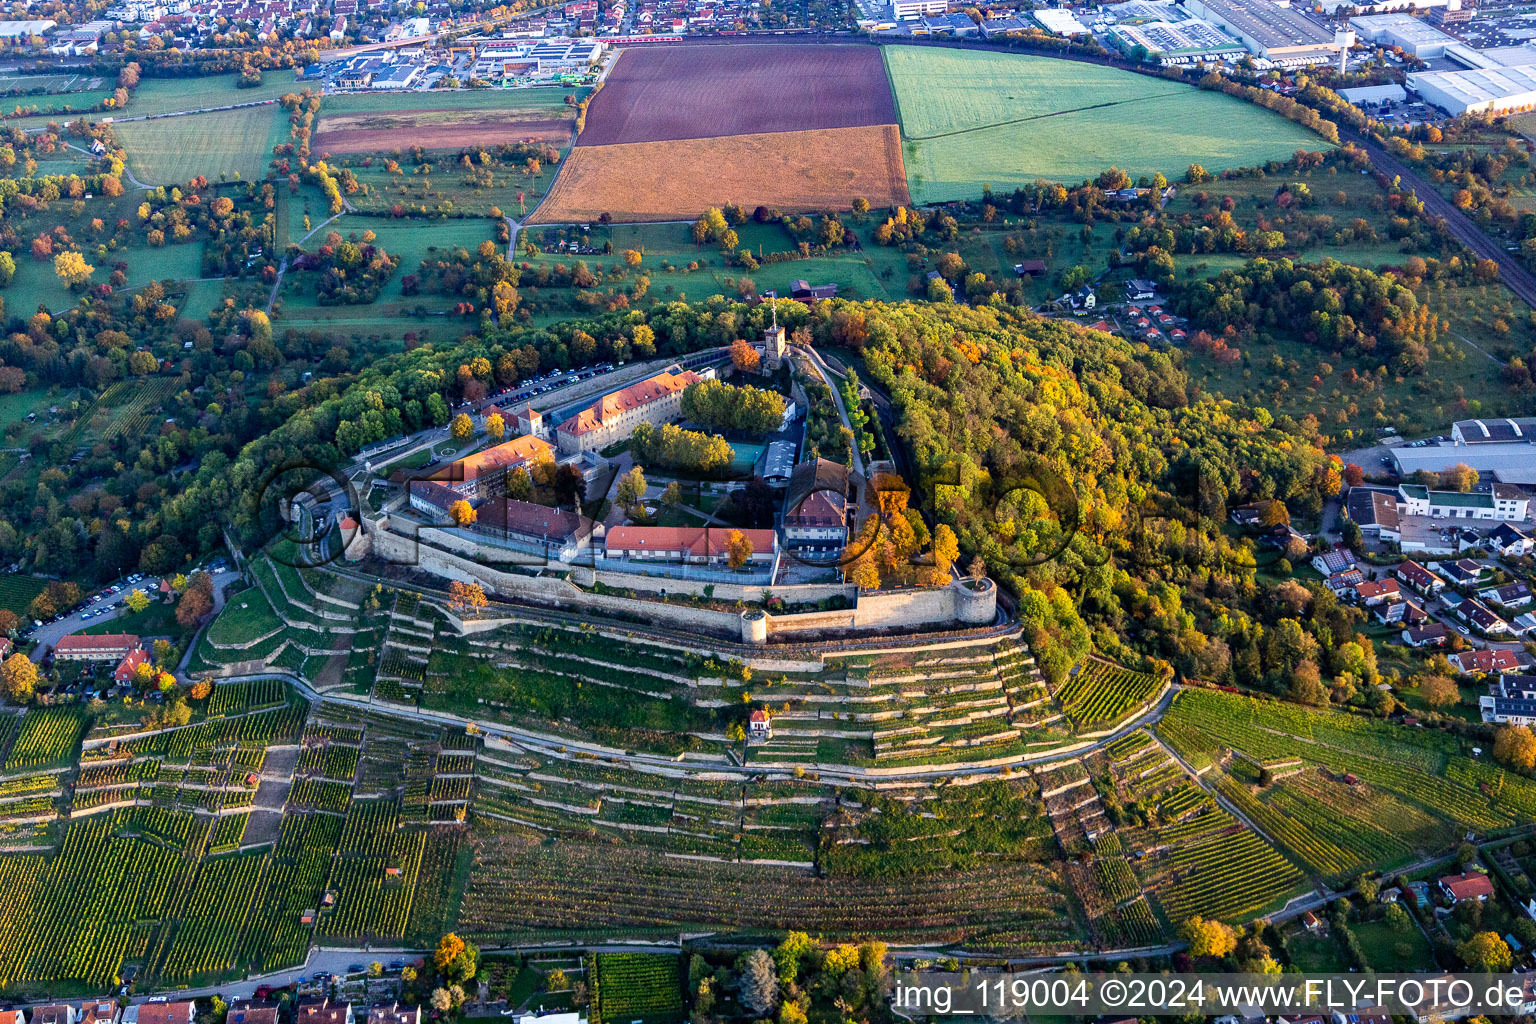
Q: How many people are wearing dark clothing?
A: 0